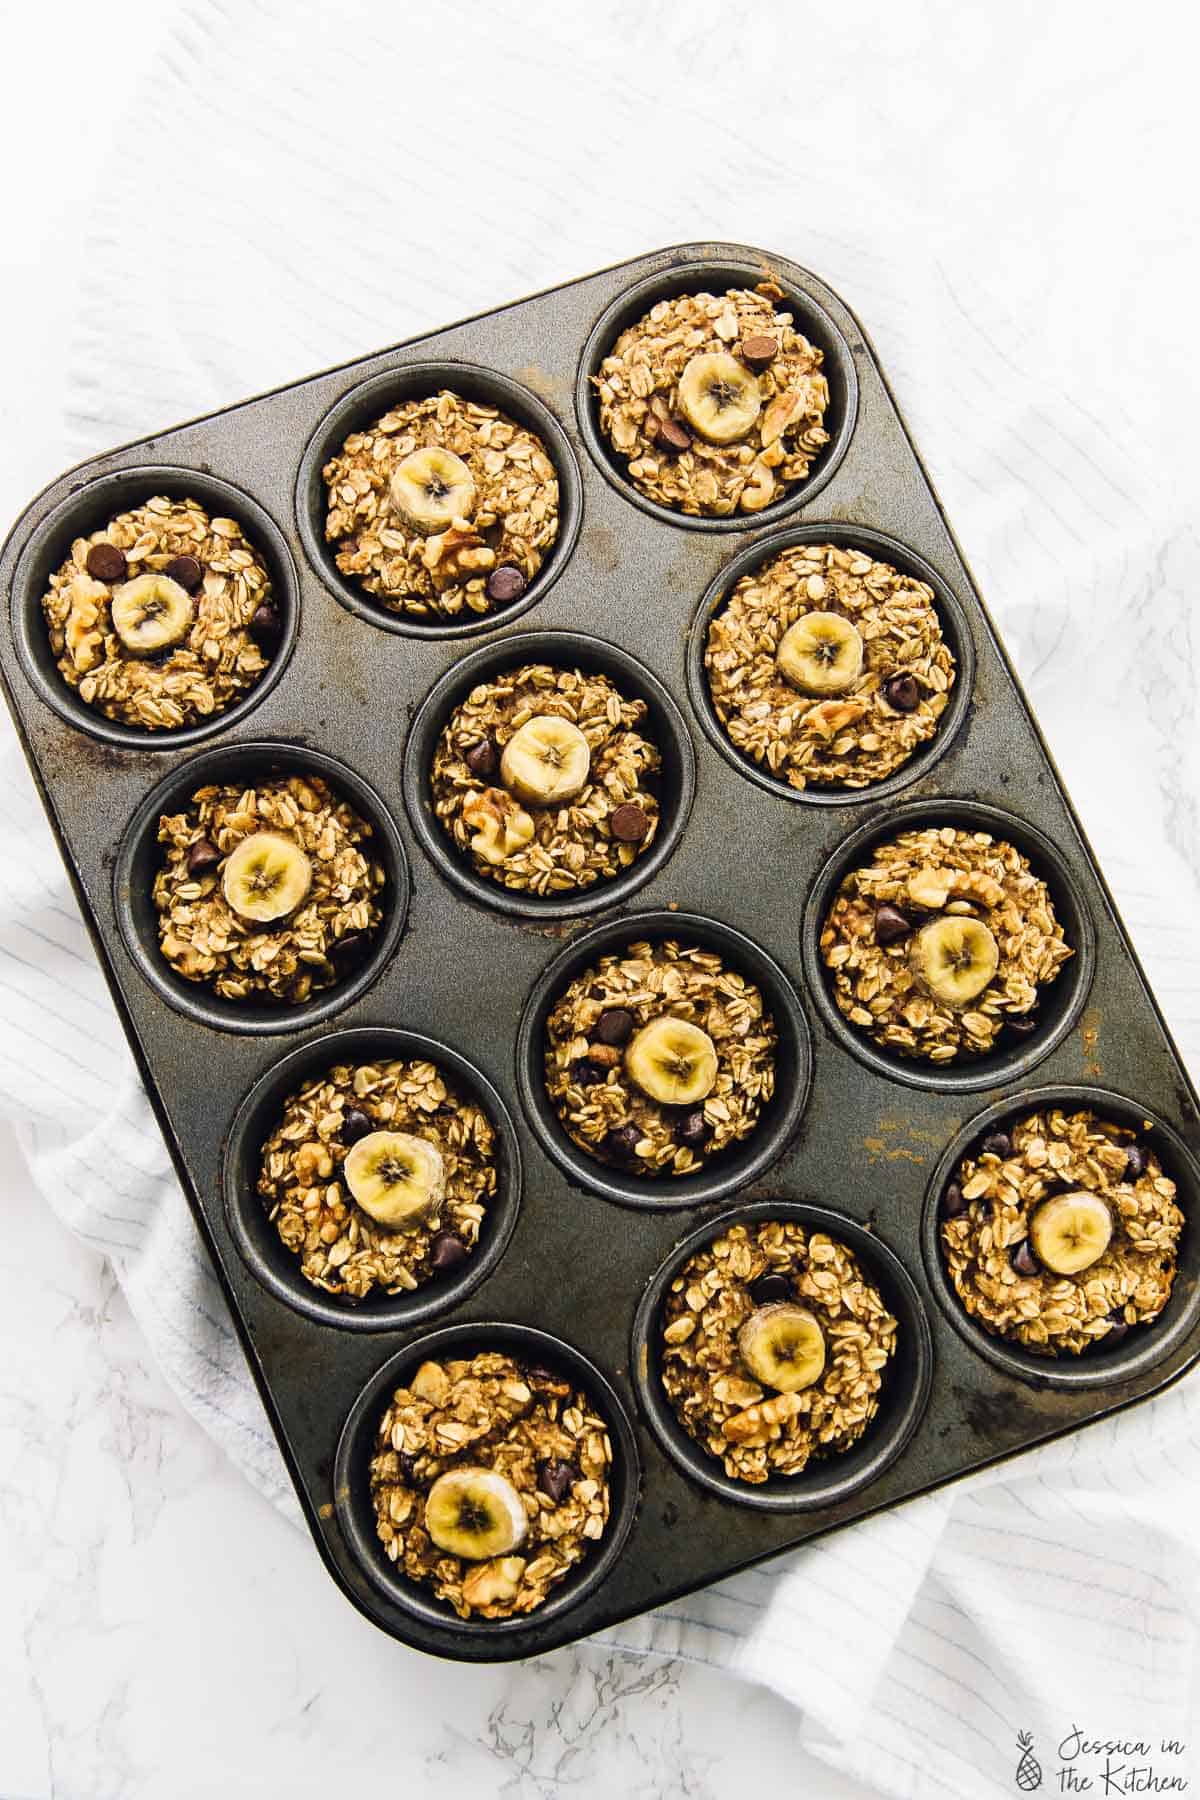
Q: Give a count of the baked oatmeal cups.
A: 12